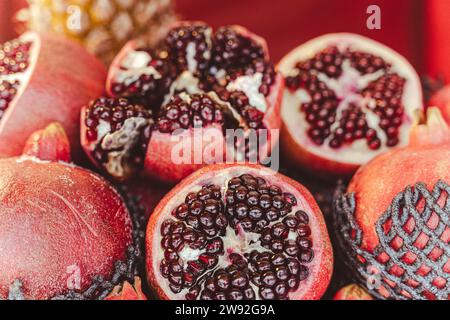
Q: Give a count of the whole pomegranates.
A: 2